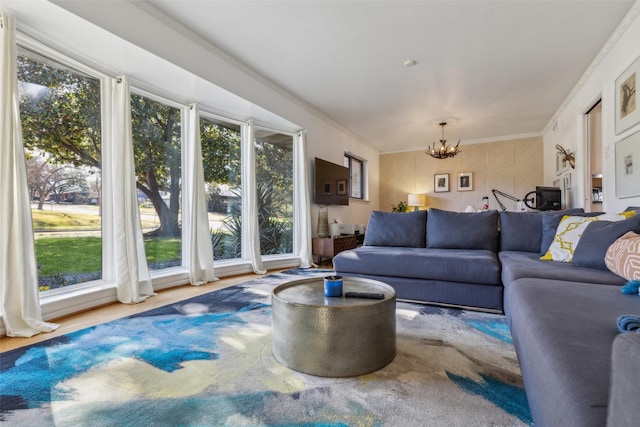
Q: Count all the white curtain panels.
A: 5